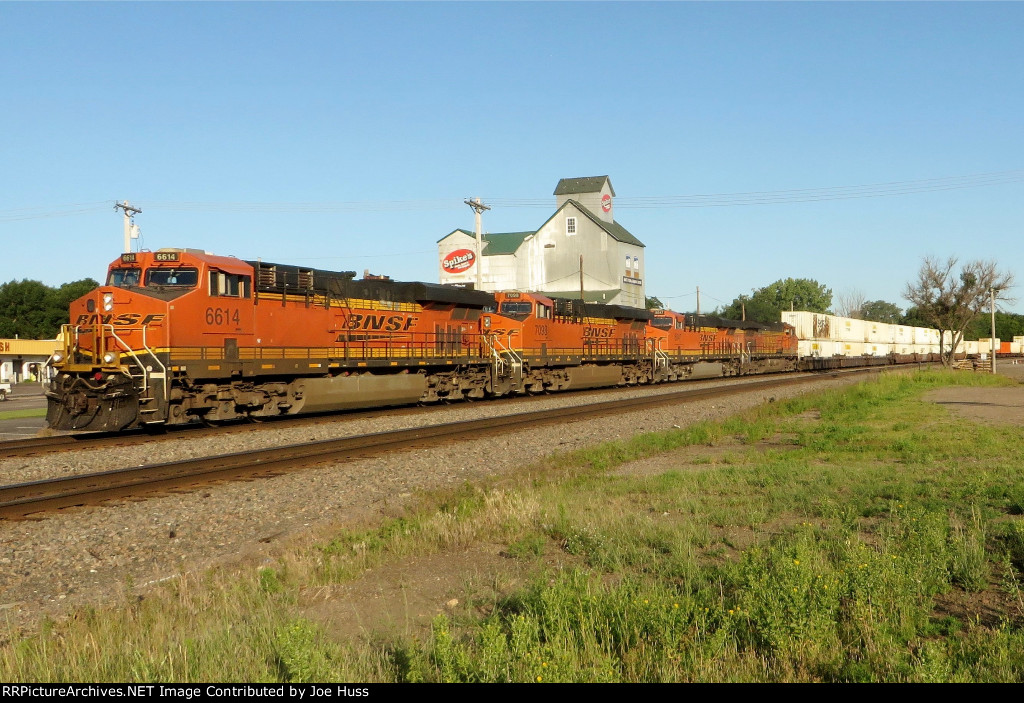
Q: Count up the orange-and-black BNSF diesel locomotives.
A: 4